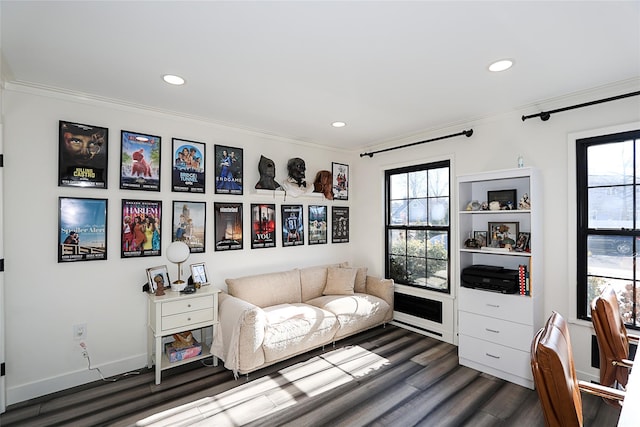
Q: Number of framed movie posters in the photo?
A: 13